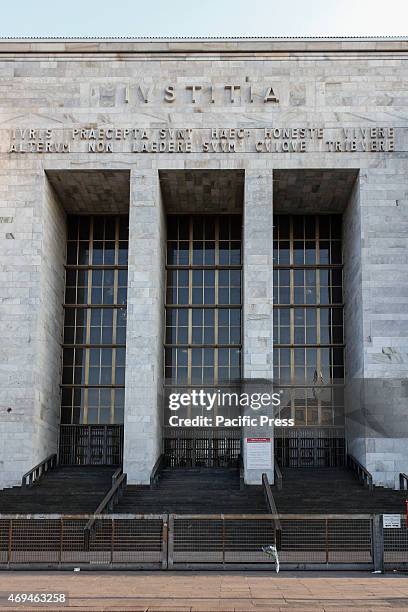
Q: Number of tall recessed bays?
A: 3